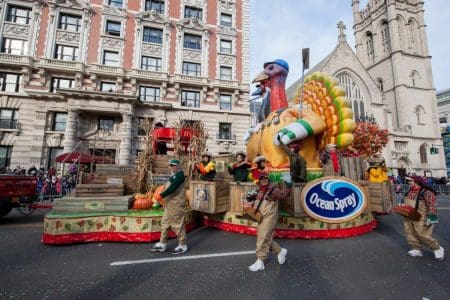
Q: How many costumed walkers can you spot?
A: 3